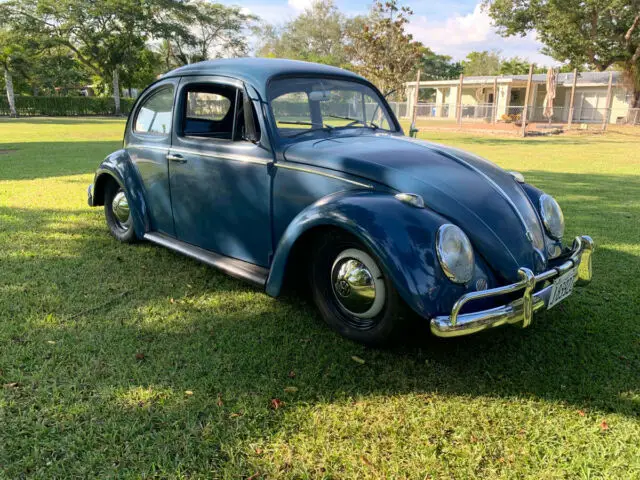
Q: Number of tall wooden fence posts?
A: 6